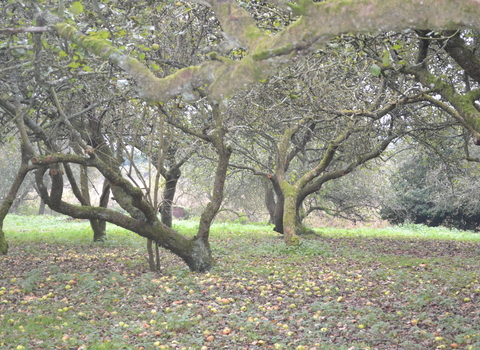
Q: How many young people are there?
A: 0